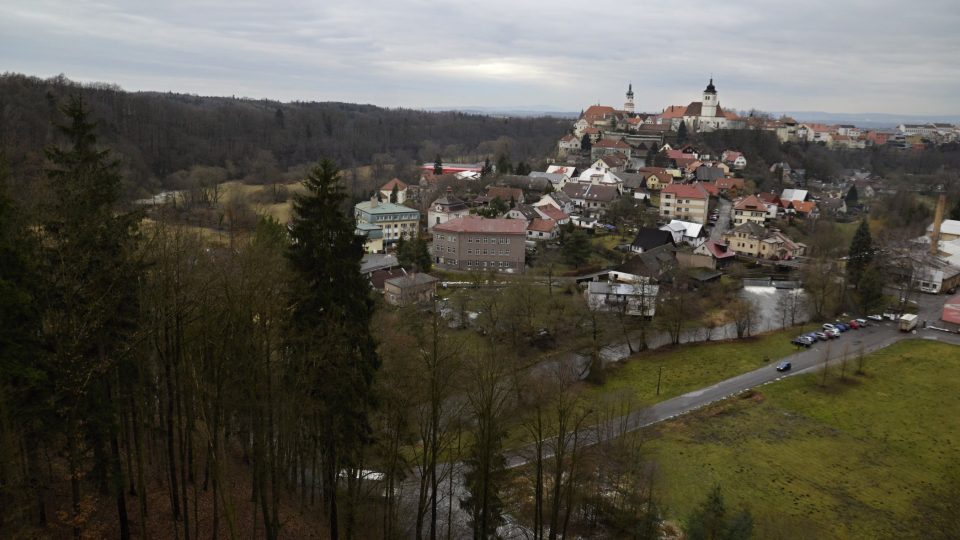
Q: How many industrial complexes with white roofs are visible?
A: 1